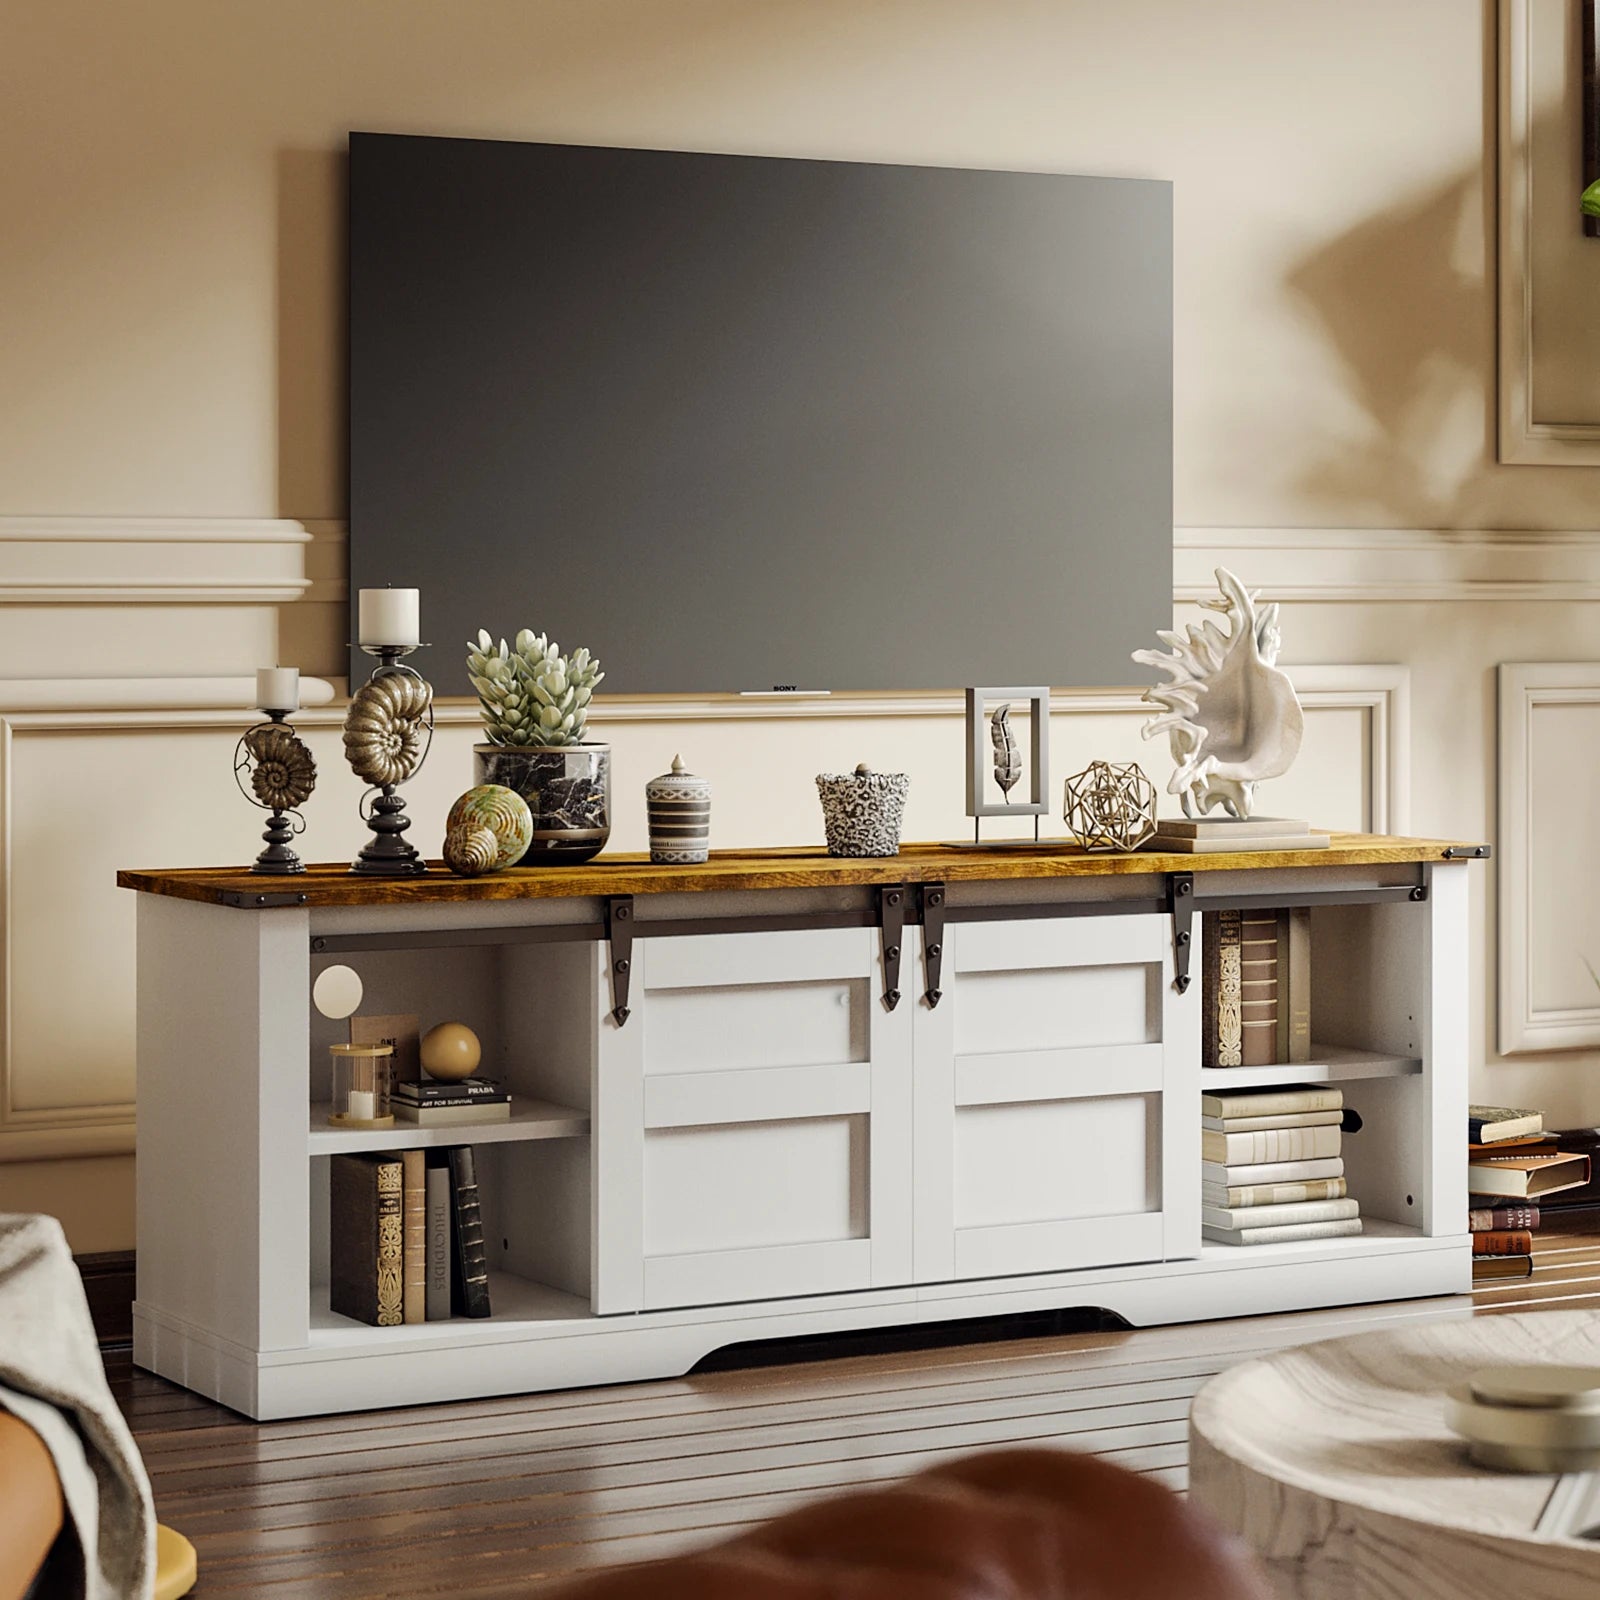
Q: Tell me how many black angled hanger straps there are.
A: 4